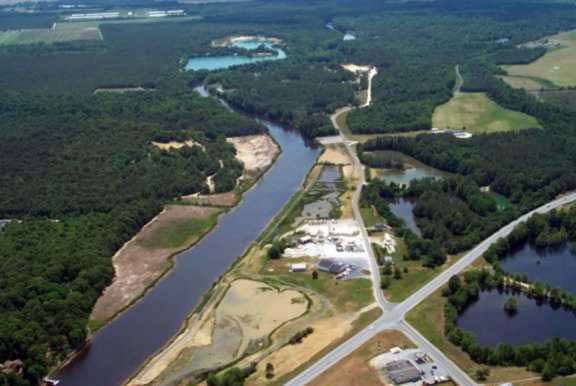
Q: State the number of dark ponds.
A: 2